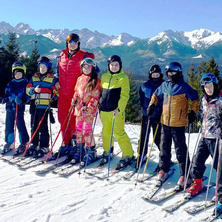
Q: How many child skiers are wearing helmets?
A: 7